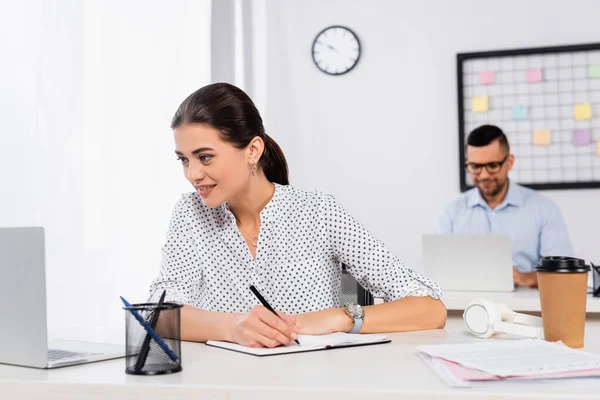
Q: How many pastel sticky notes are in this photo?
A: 9